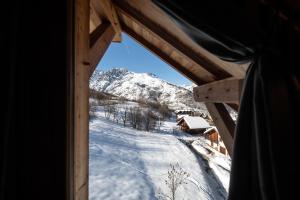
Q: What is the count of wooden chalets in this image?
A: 2